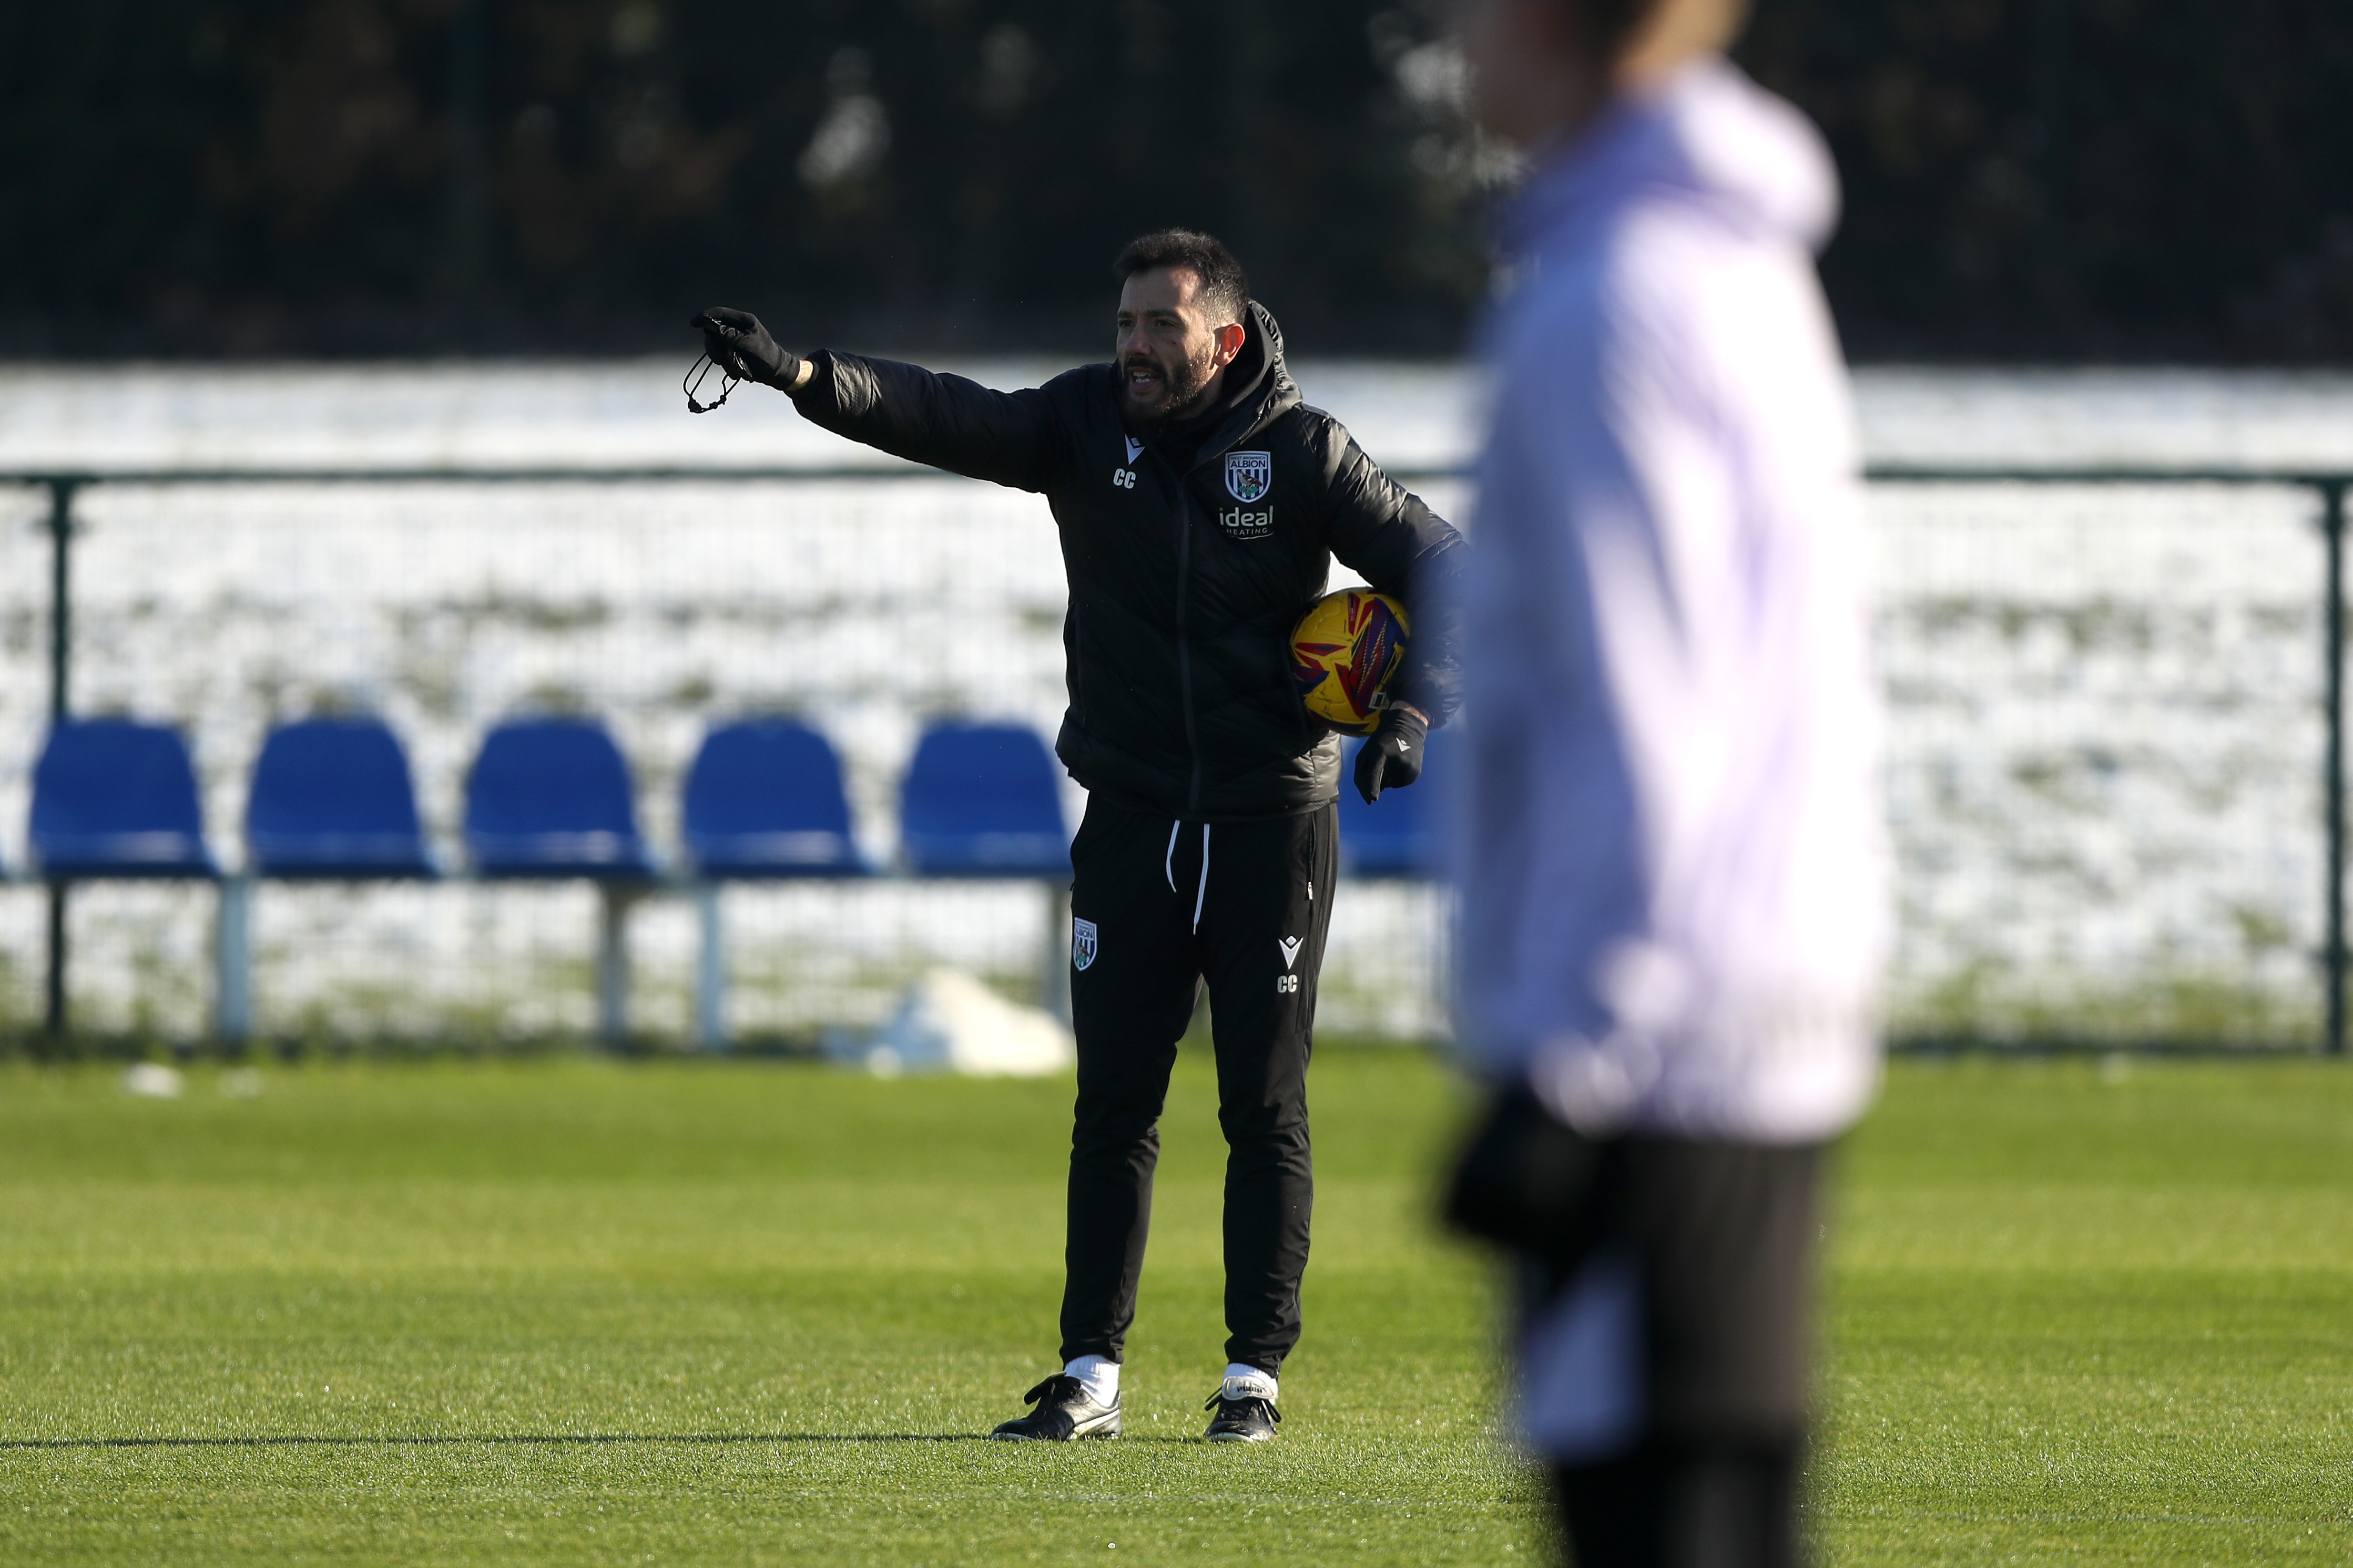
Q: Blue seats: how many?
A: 6